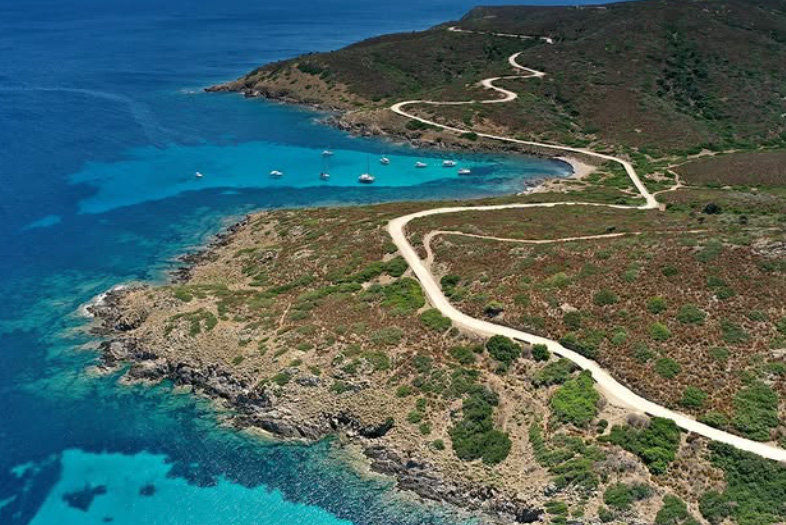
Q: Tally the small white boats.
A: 9